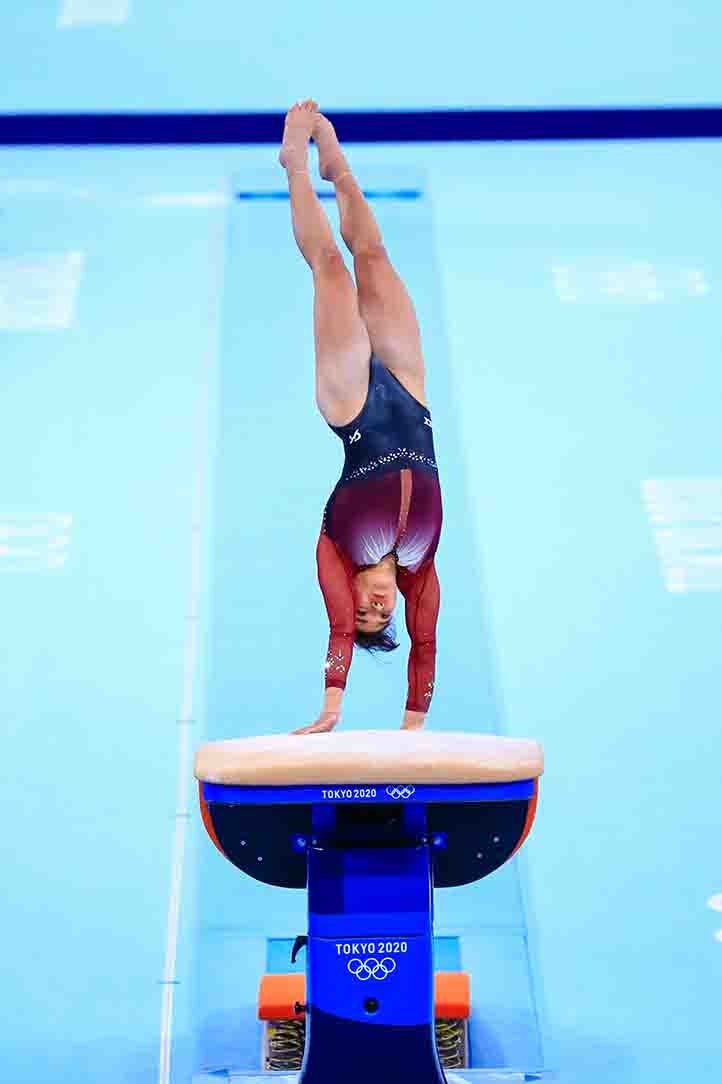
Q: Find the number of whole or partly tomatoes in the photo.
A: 0